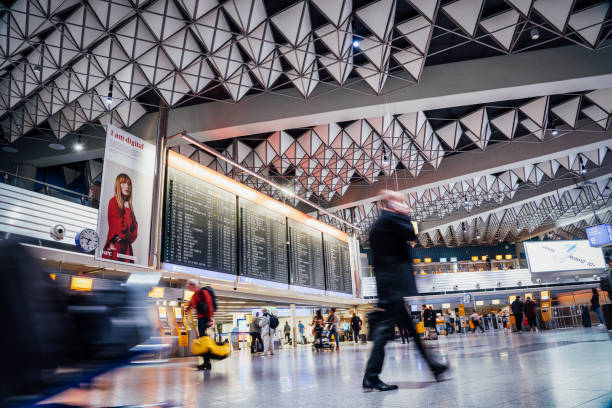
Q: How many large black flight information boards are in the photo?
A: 4